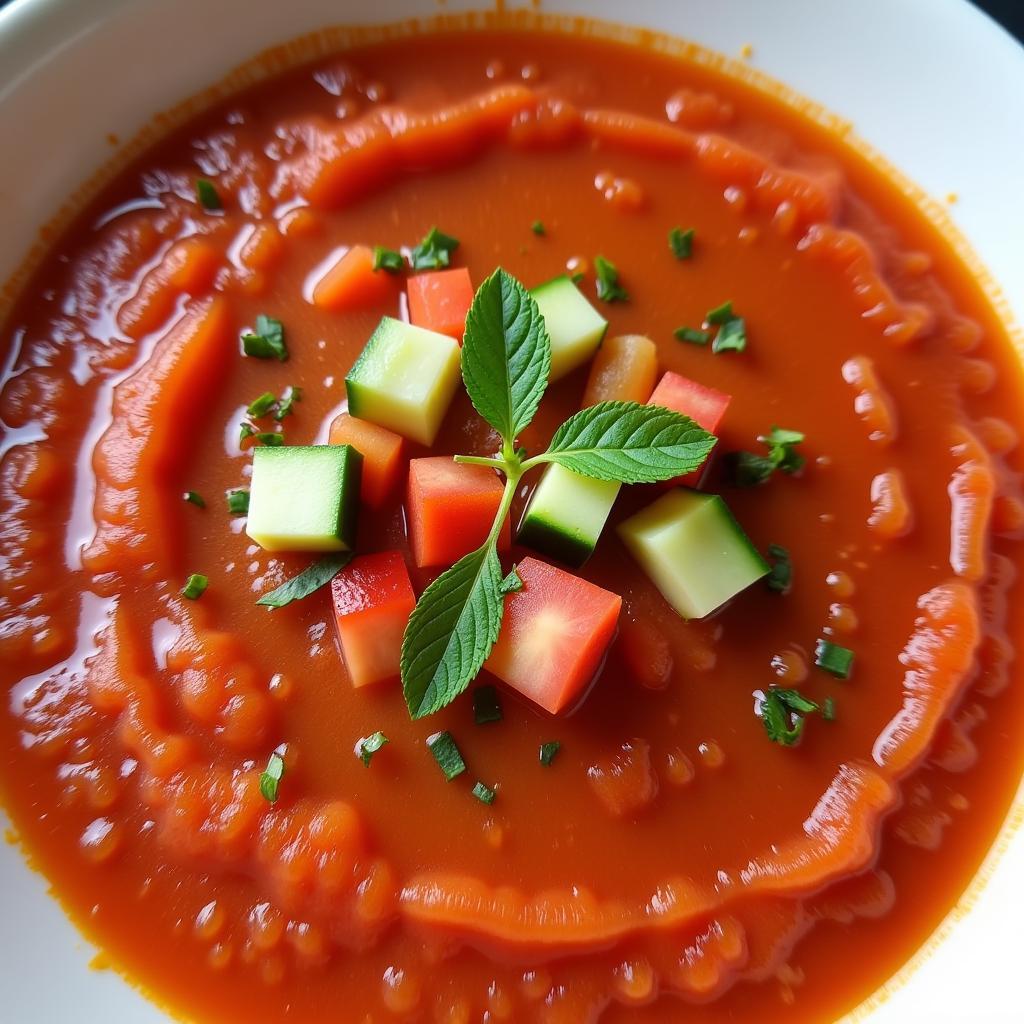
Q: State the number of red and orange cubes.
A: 8